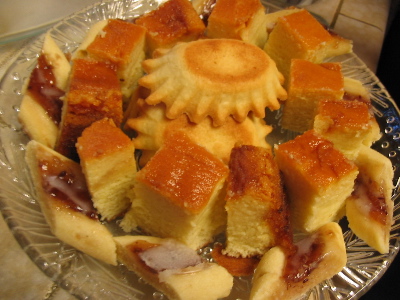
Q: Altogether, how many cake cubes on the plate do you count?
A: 11